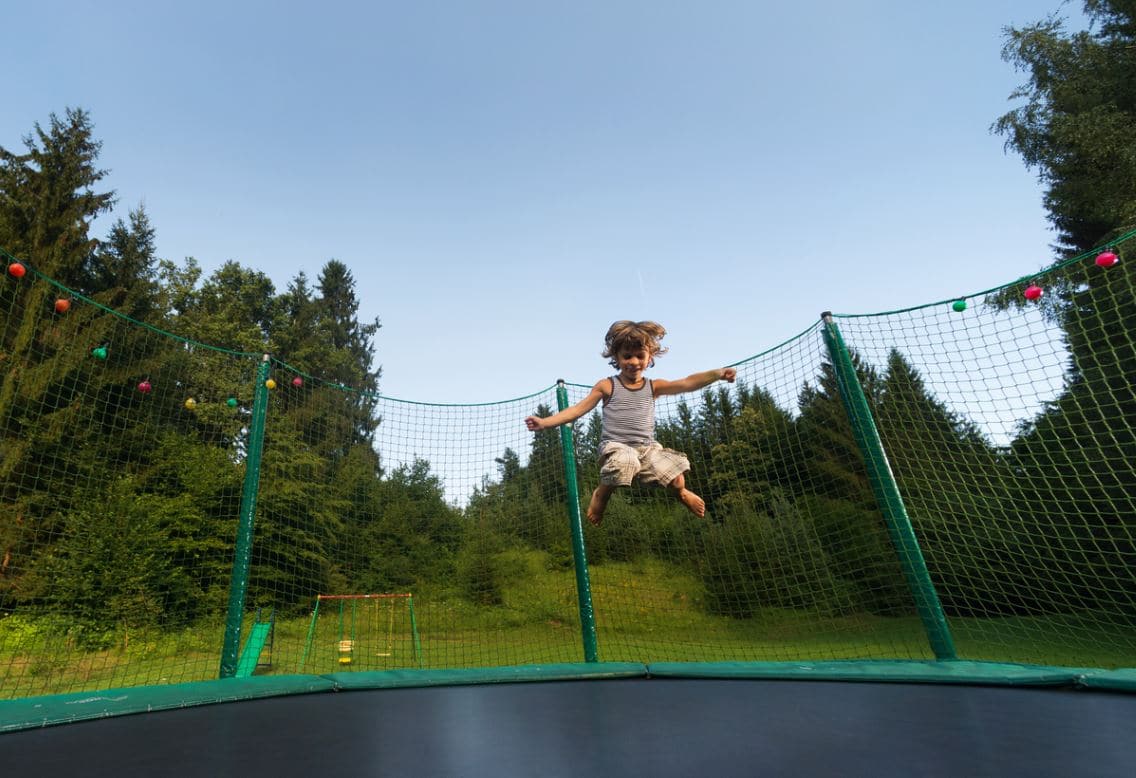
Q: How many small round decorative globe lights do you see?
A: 11